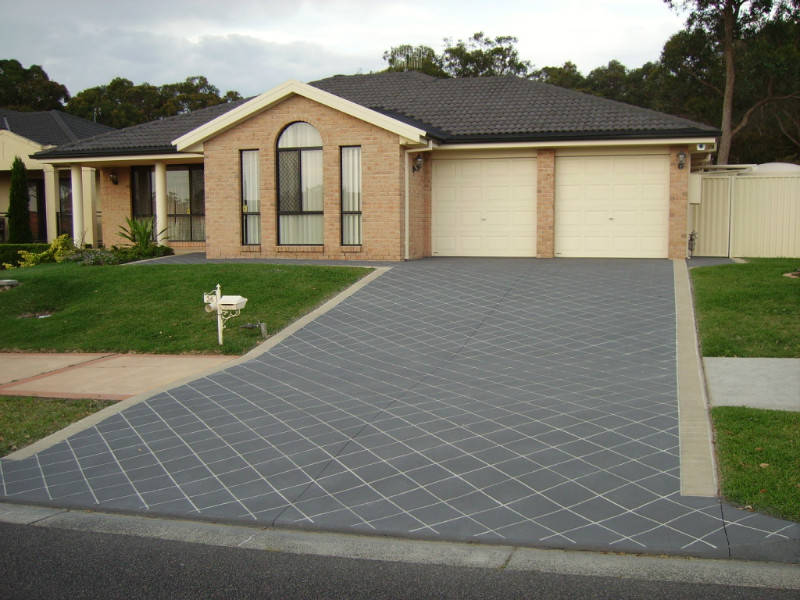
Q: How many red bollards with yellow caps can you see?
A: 0